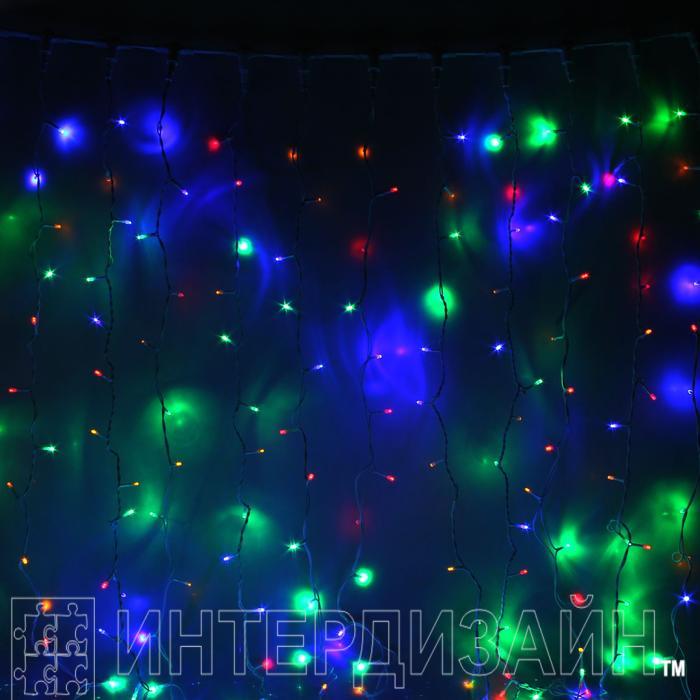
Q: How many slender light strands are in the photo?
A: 11